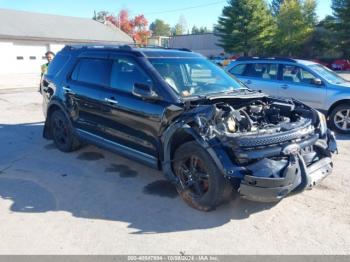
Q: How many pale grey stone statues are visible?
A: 0